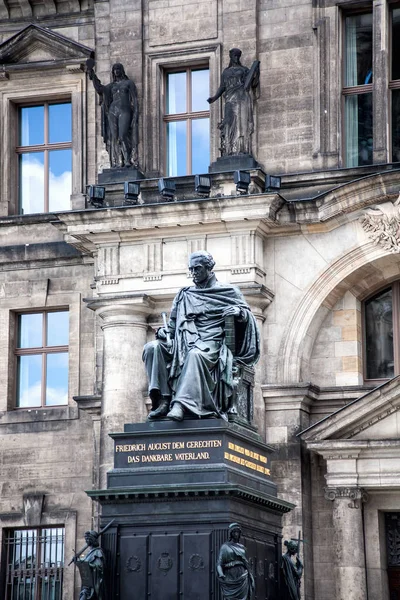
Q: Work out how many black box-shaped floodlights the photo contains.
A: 6